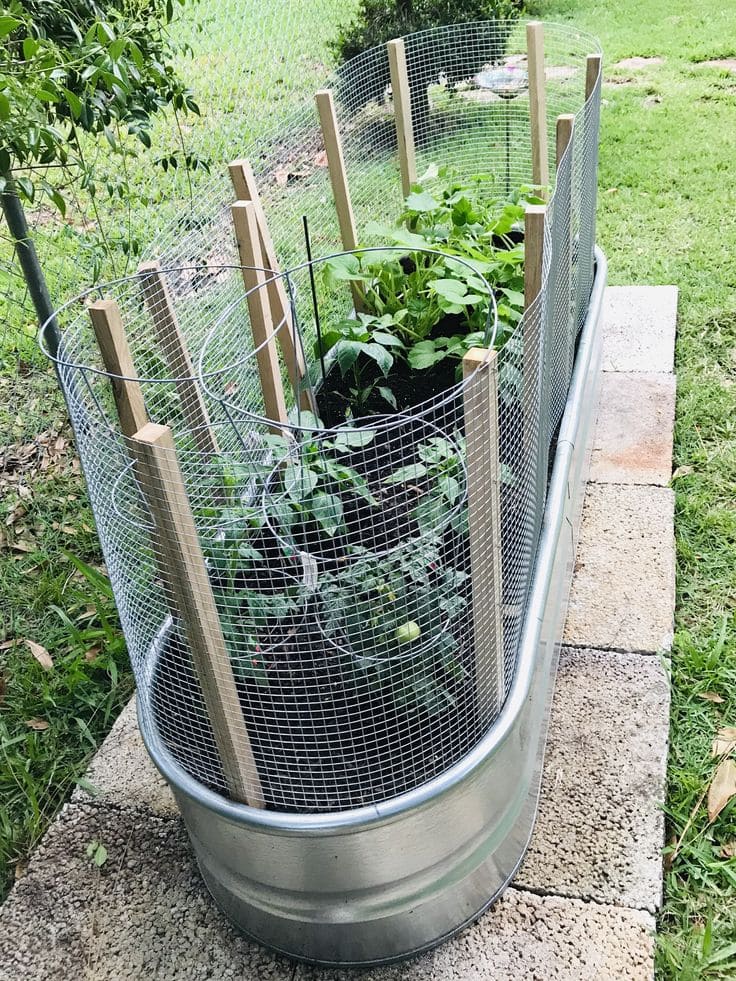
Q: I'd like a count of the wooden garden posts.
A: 12